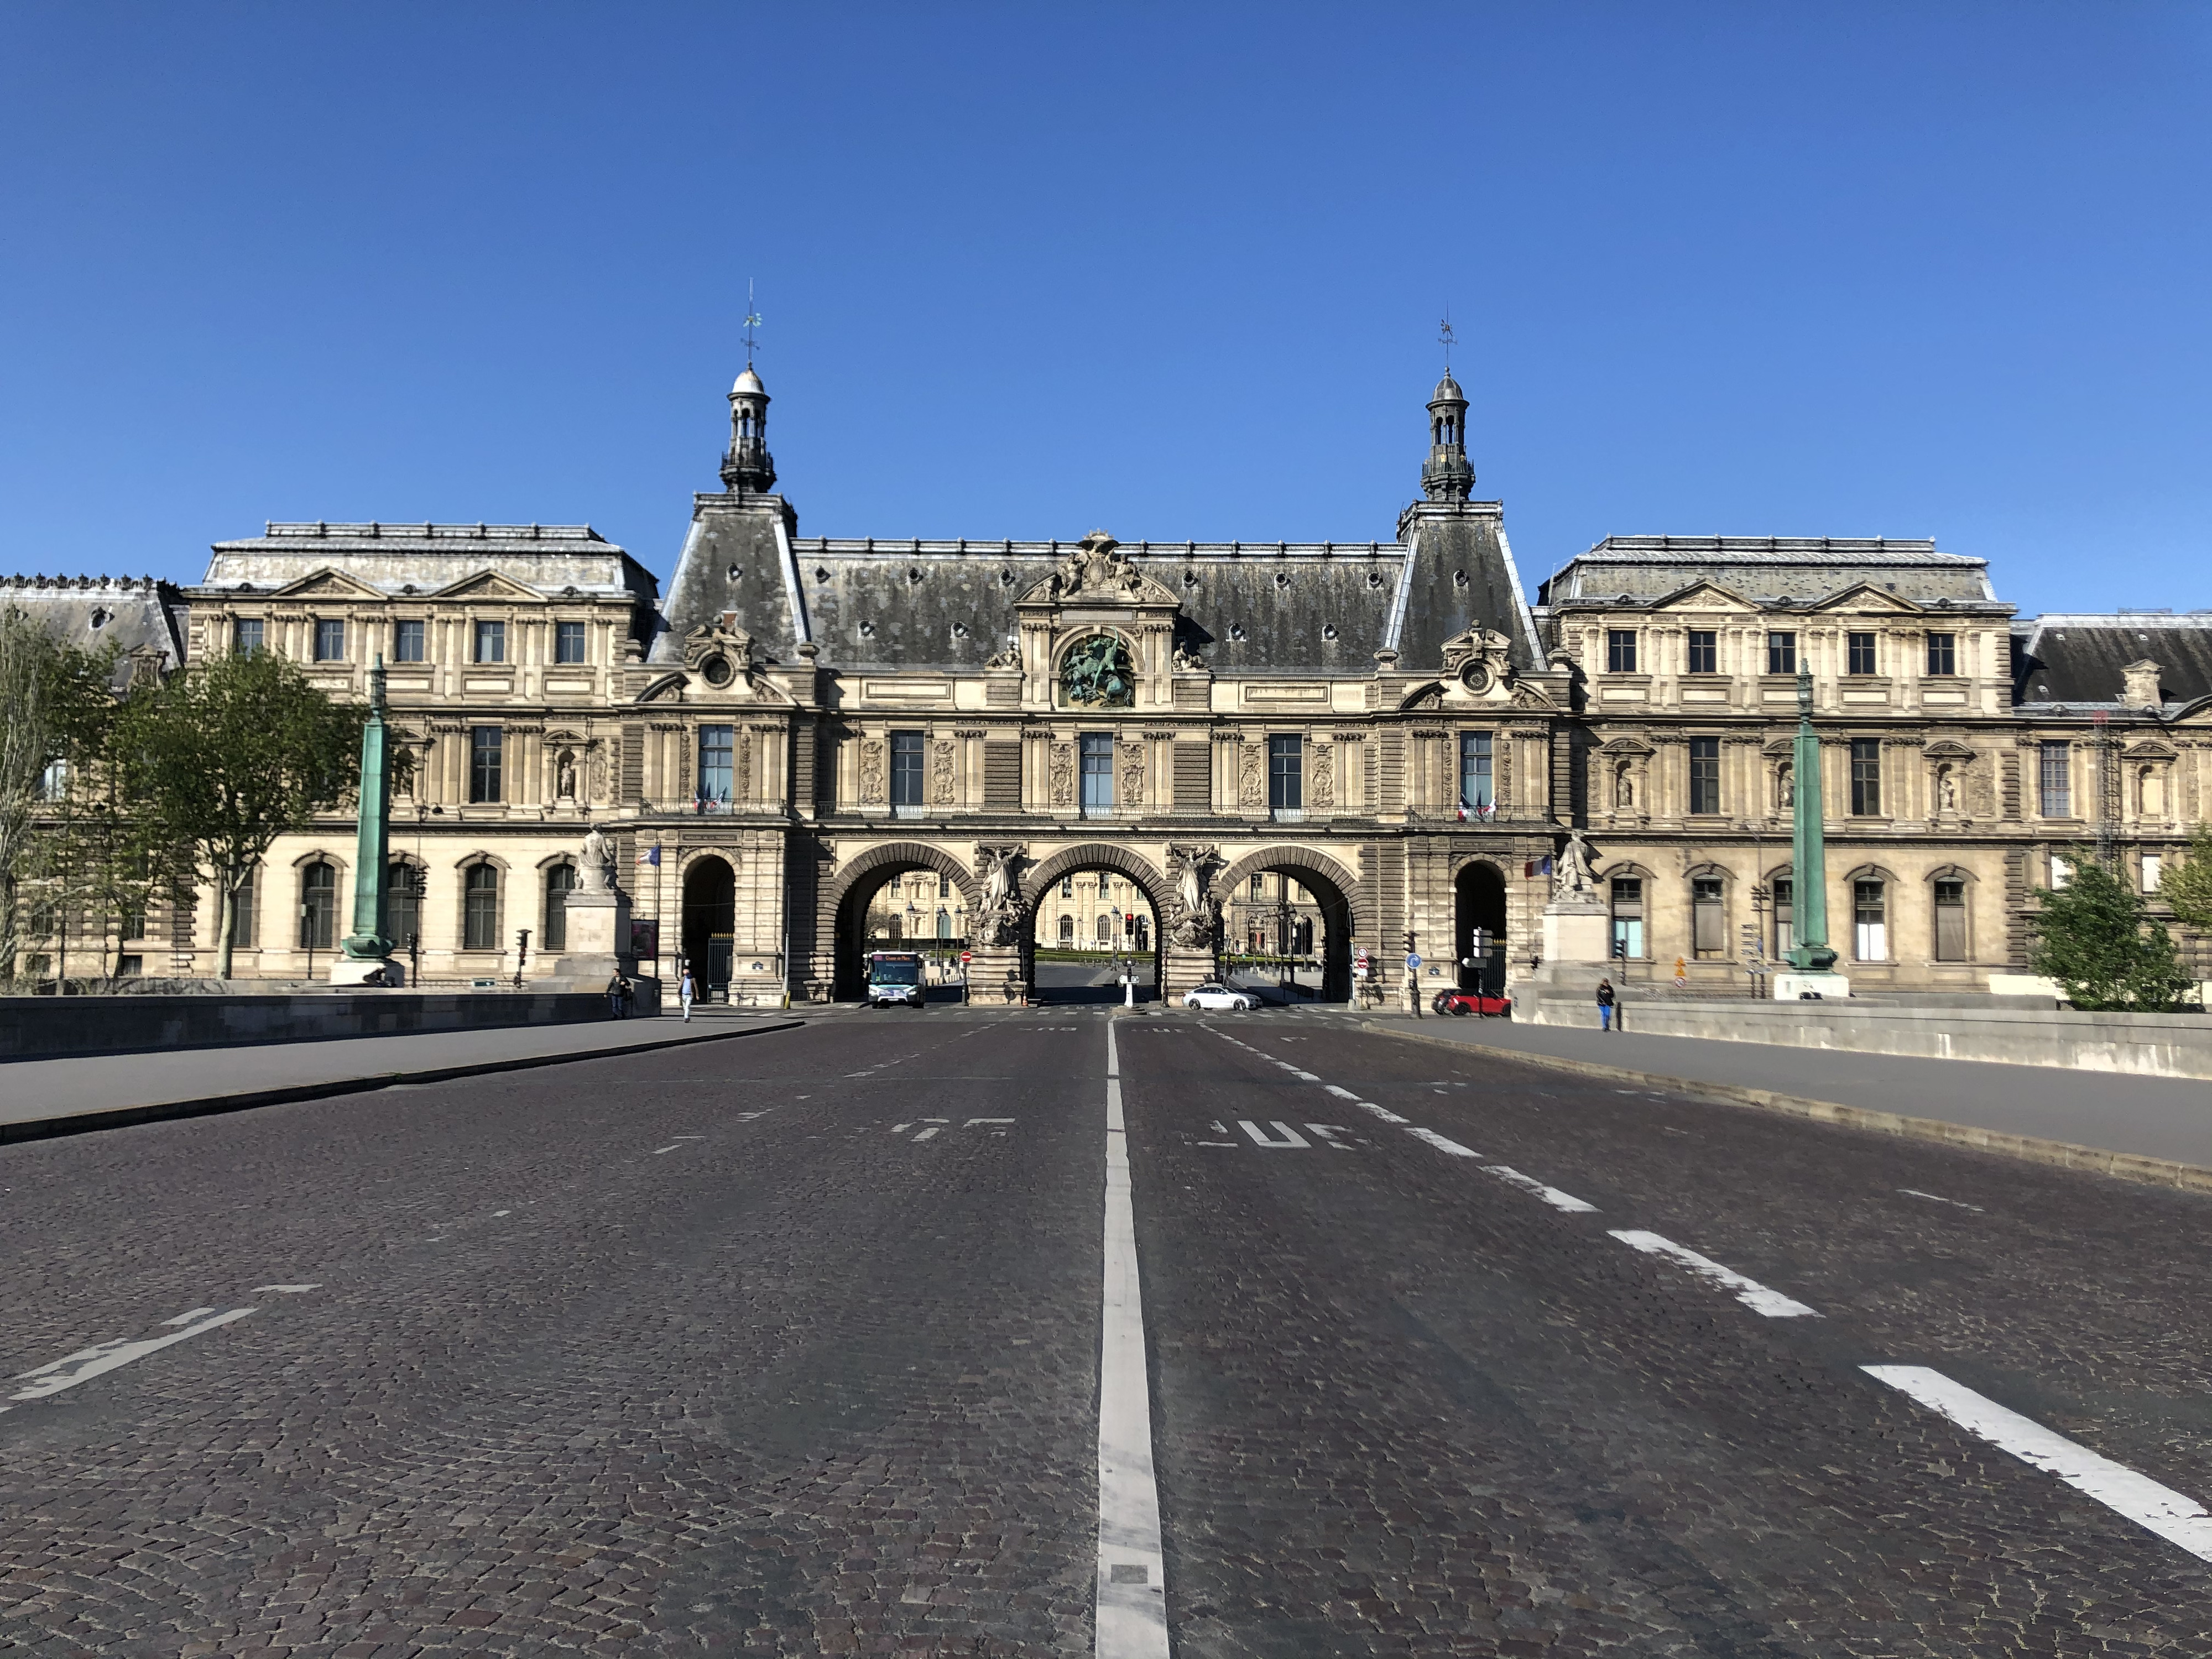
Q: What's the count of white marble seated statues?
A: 2